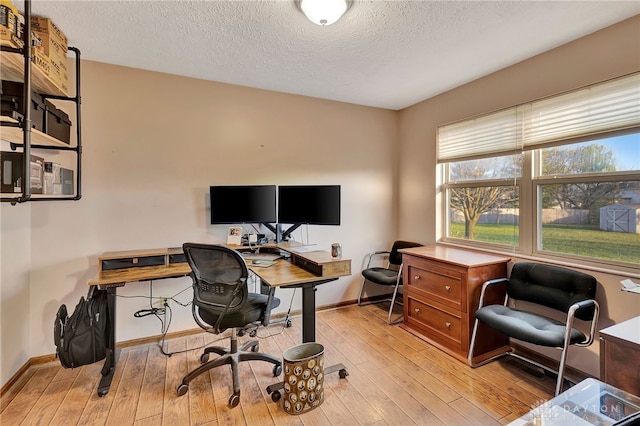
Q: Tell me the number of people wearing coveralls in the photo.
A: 0